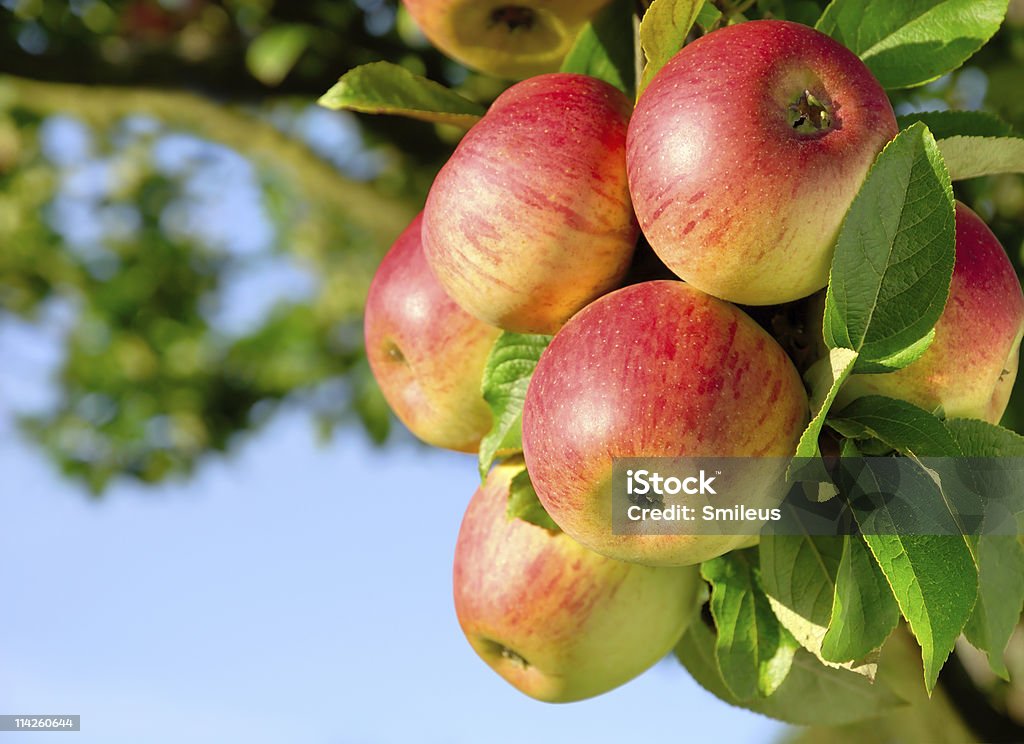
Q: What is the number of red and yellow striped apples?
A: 7